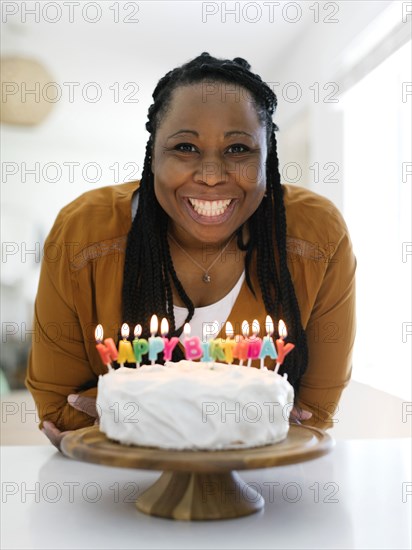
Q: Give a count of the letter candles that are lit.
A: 13